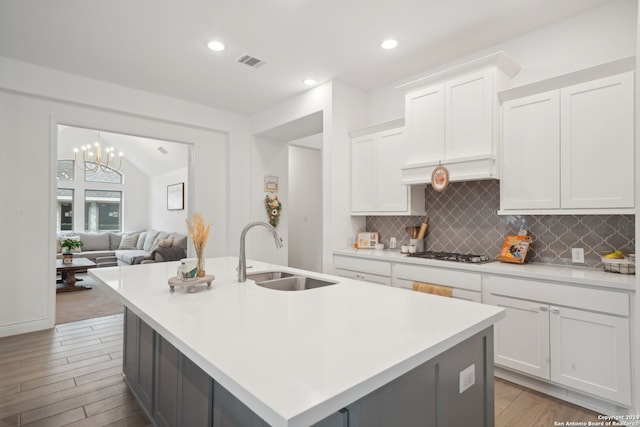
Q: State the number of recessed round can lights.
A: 3